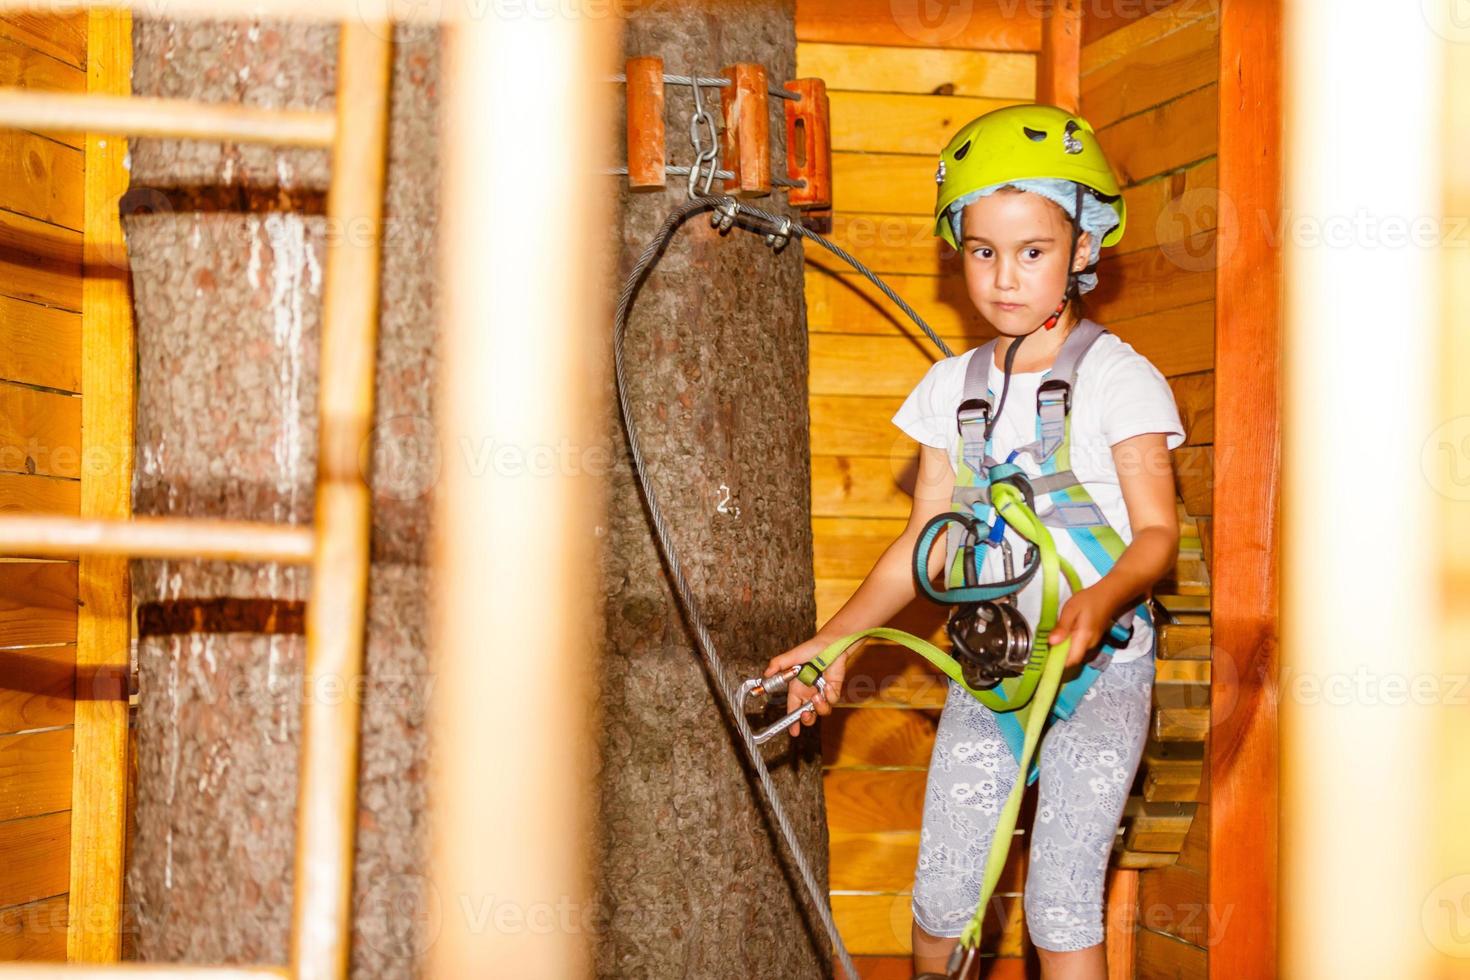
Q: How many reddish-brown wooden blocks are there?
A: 3